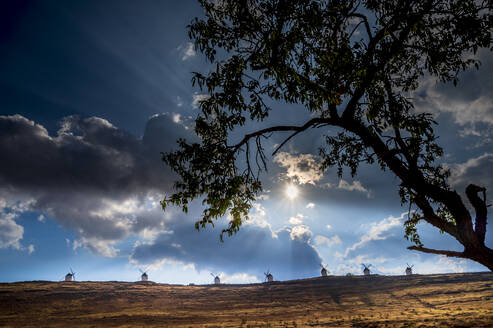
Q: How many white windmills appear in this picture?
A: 7